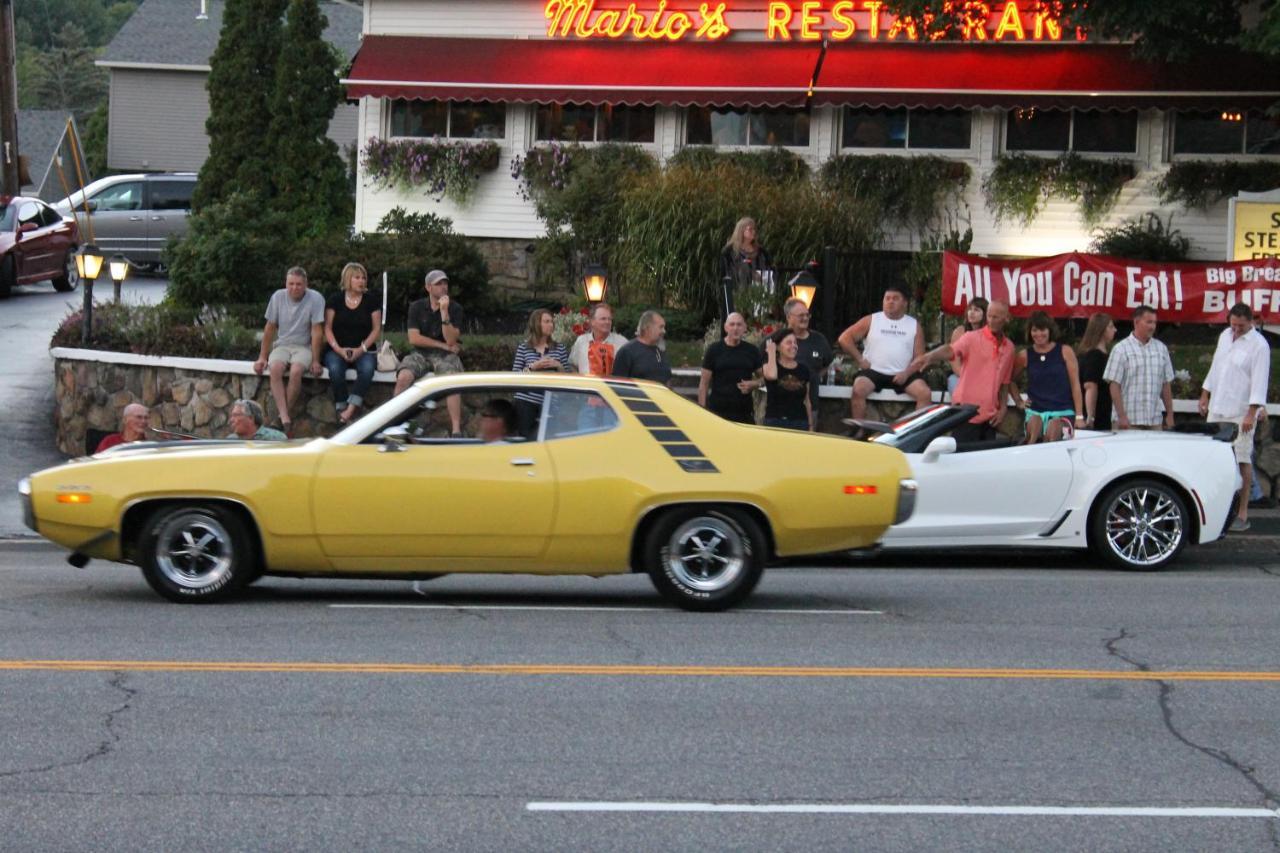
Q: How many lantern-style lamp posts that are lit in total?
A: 4